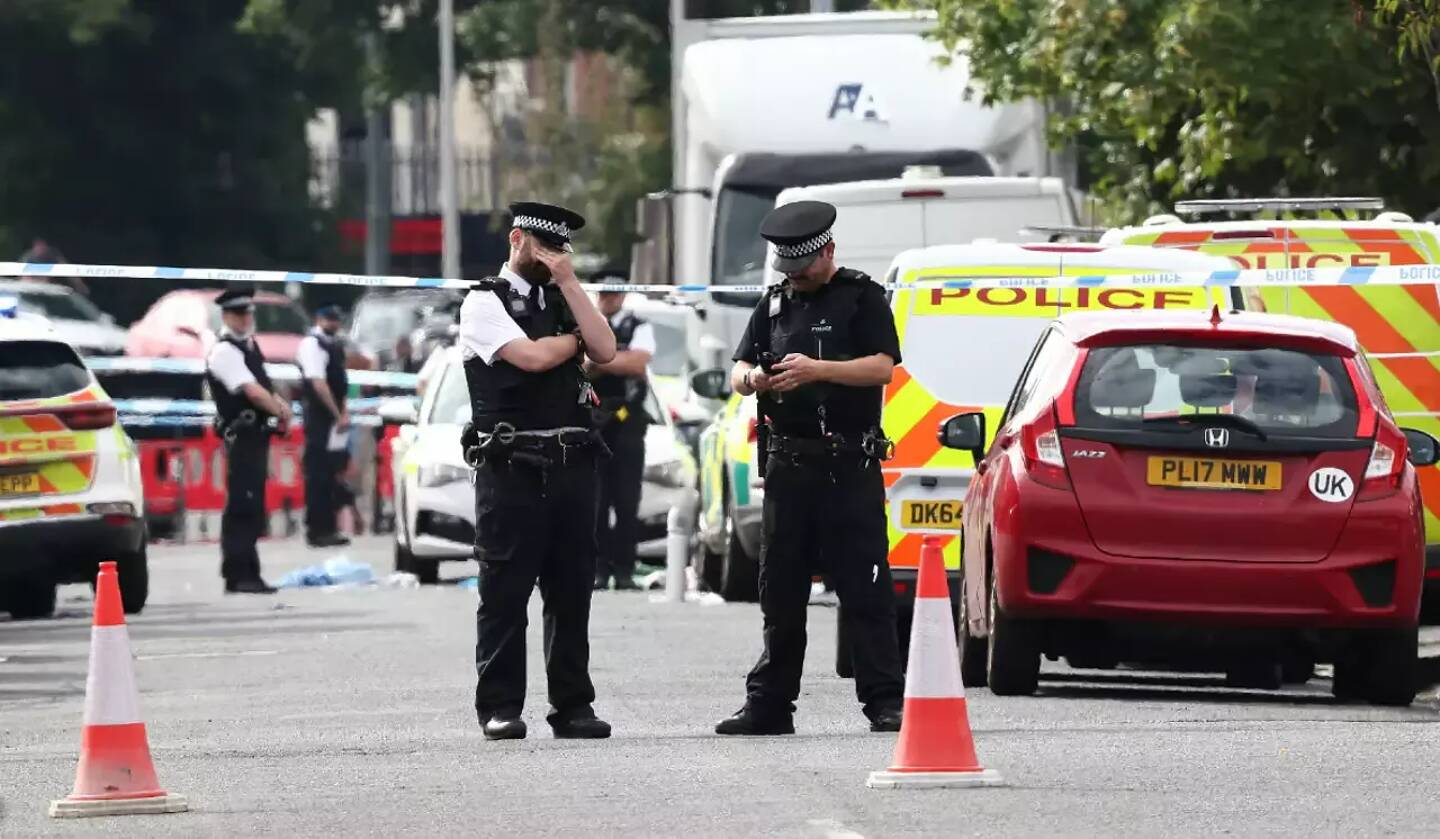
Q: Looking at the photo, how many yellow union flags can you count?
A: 0